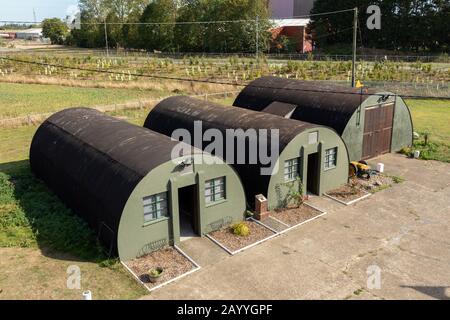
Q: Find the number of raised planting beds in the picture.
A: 4